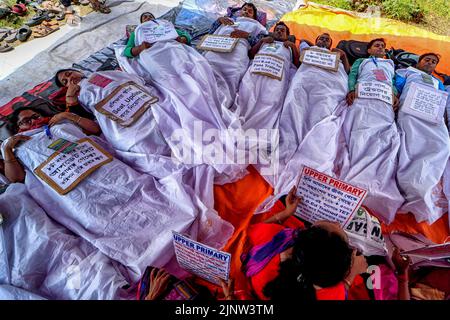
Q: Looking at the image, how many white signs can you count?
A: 10